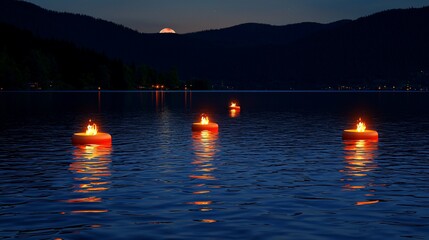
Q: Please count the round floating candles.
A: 4